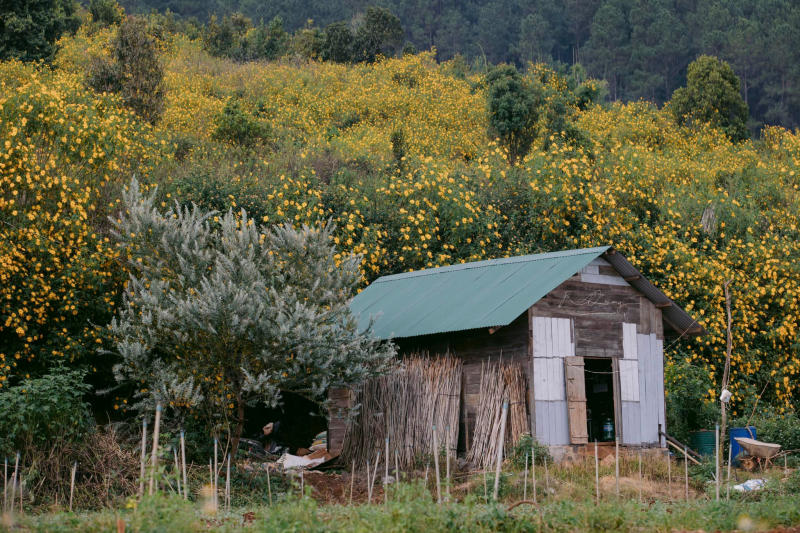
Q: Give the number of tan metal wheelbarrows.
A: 1